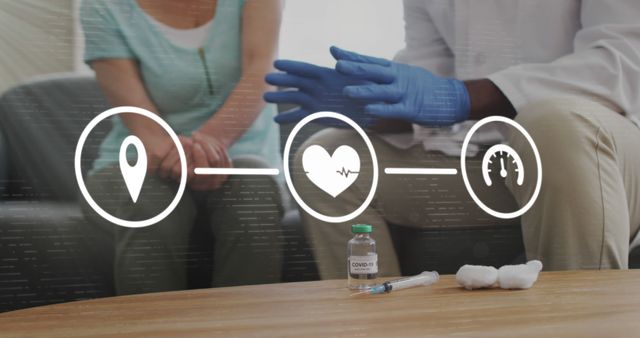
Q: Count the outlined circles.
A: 3